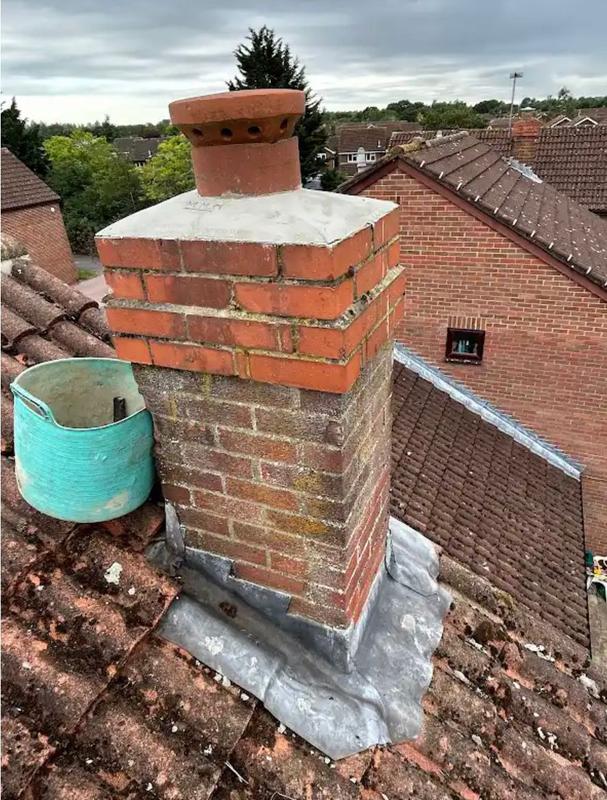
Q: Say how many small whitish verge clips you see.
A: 11